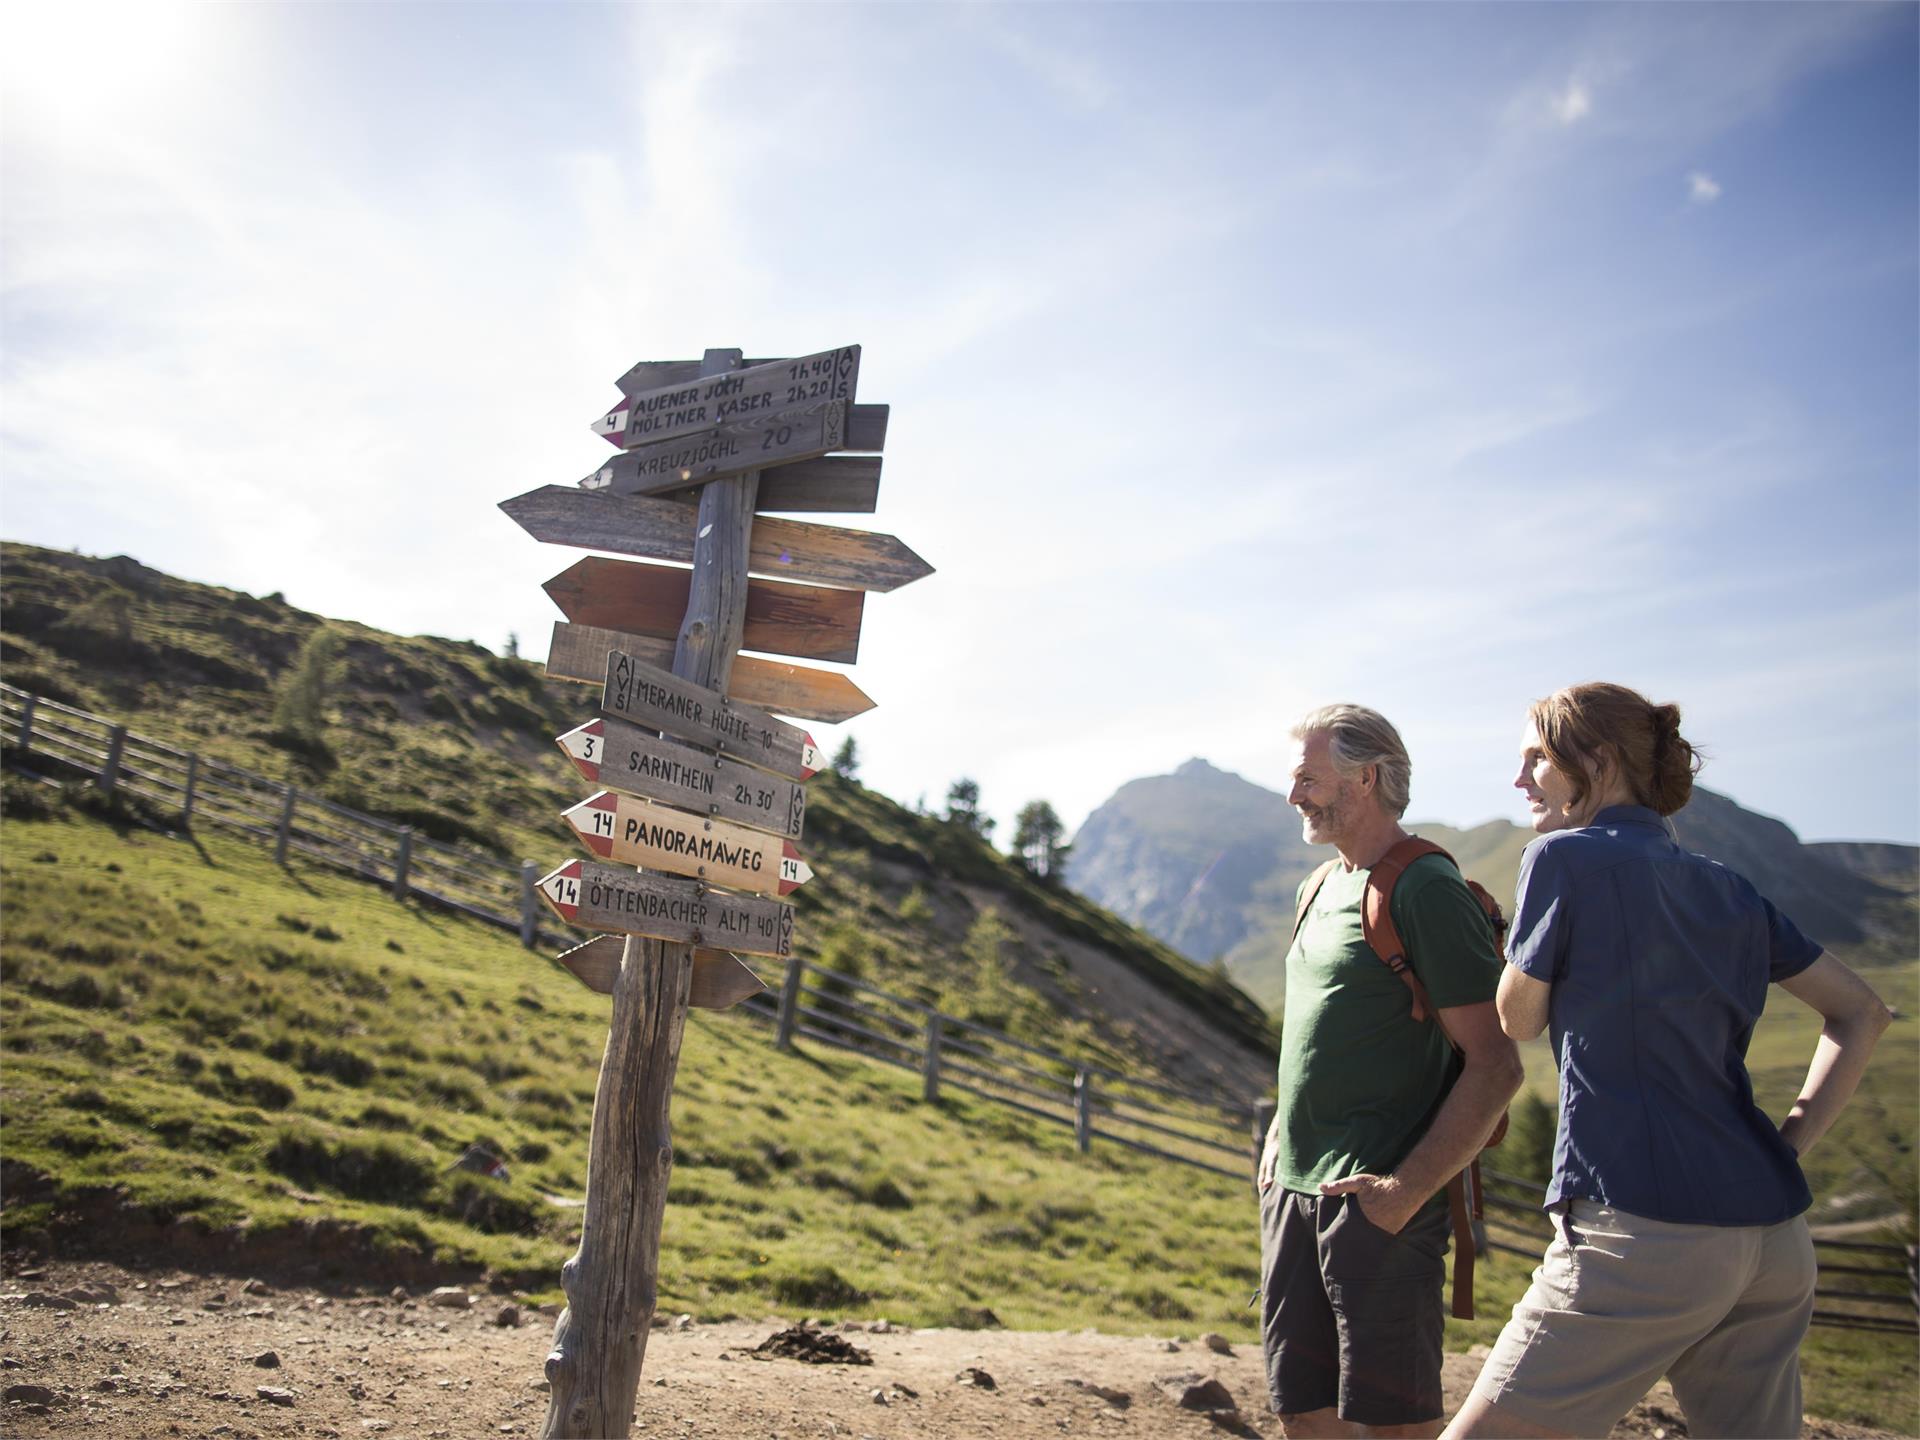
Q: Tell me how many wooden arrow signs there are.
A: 13